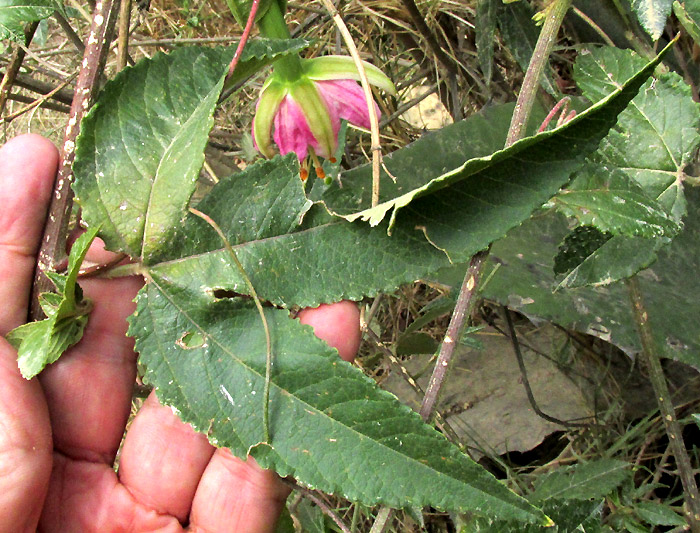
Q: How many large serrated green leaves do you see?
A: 3